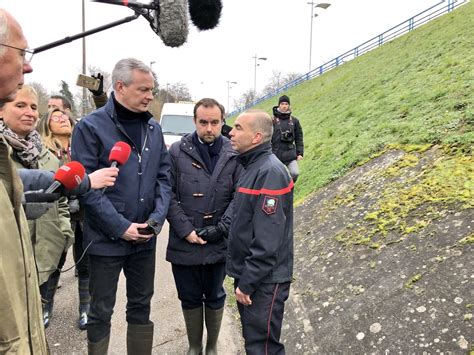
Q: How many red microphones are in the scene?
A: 2